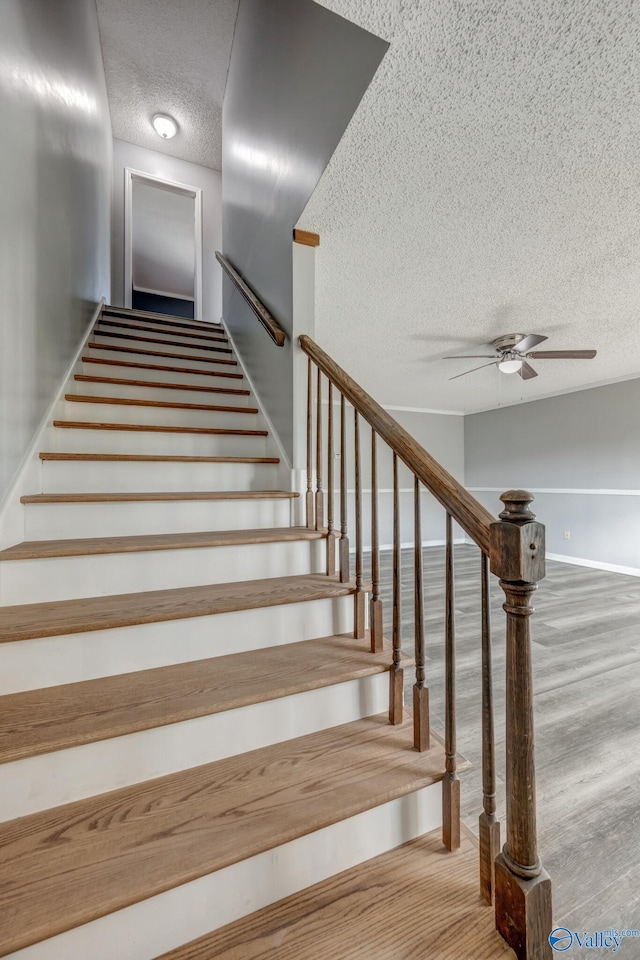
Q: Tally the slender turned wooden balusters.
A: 10